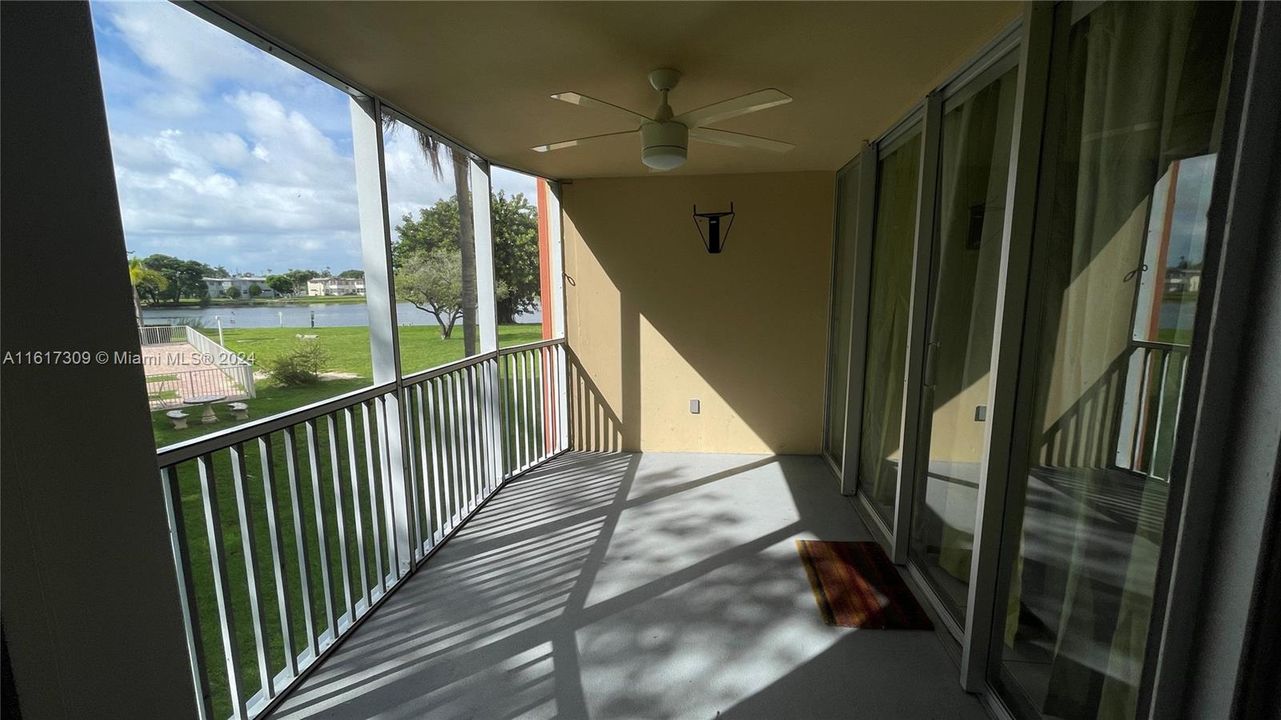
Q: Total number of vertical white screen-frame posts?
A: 3